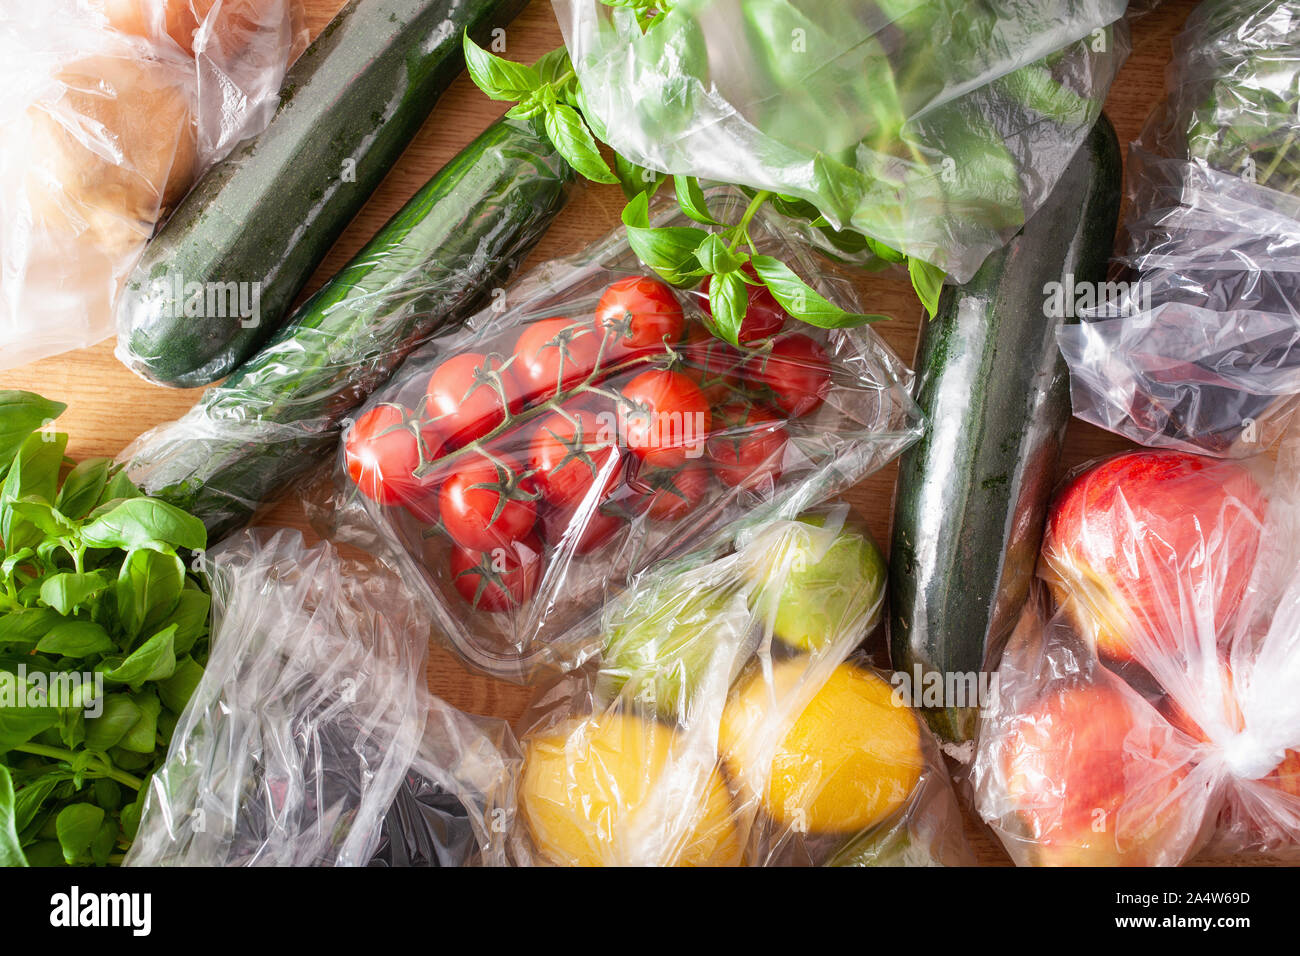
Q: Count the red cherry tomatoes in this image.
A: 15